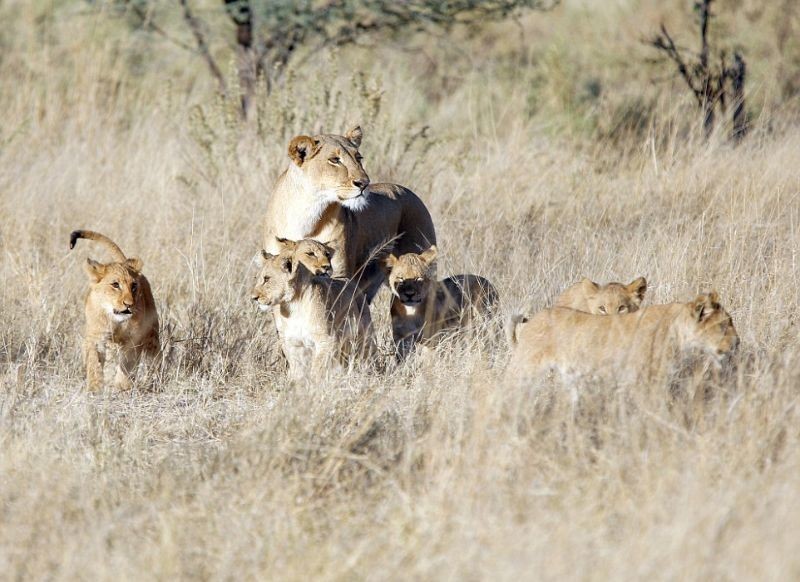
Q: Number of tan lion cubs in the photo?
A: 6